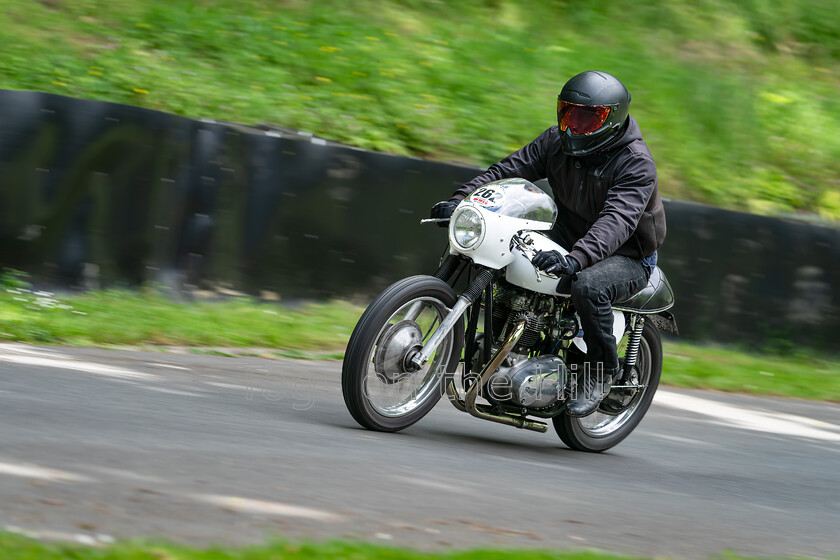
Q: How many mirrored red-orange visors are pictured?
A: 1